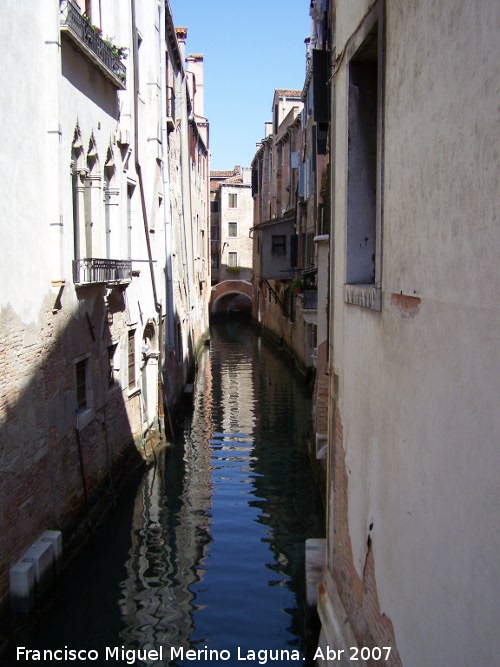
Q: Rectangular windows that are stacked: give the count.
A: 3